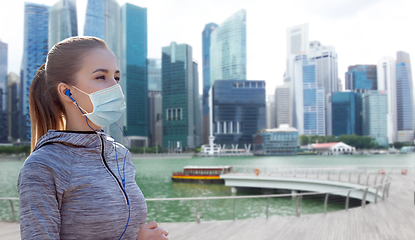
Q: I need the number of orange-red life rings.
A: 3